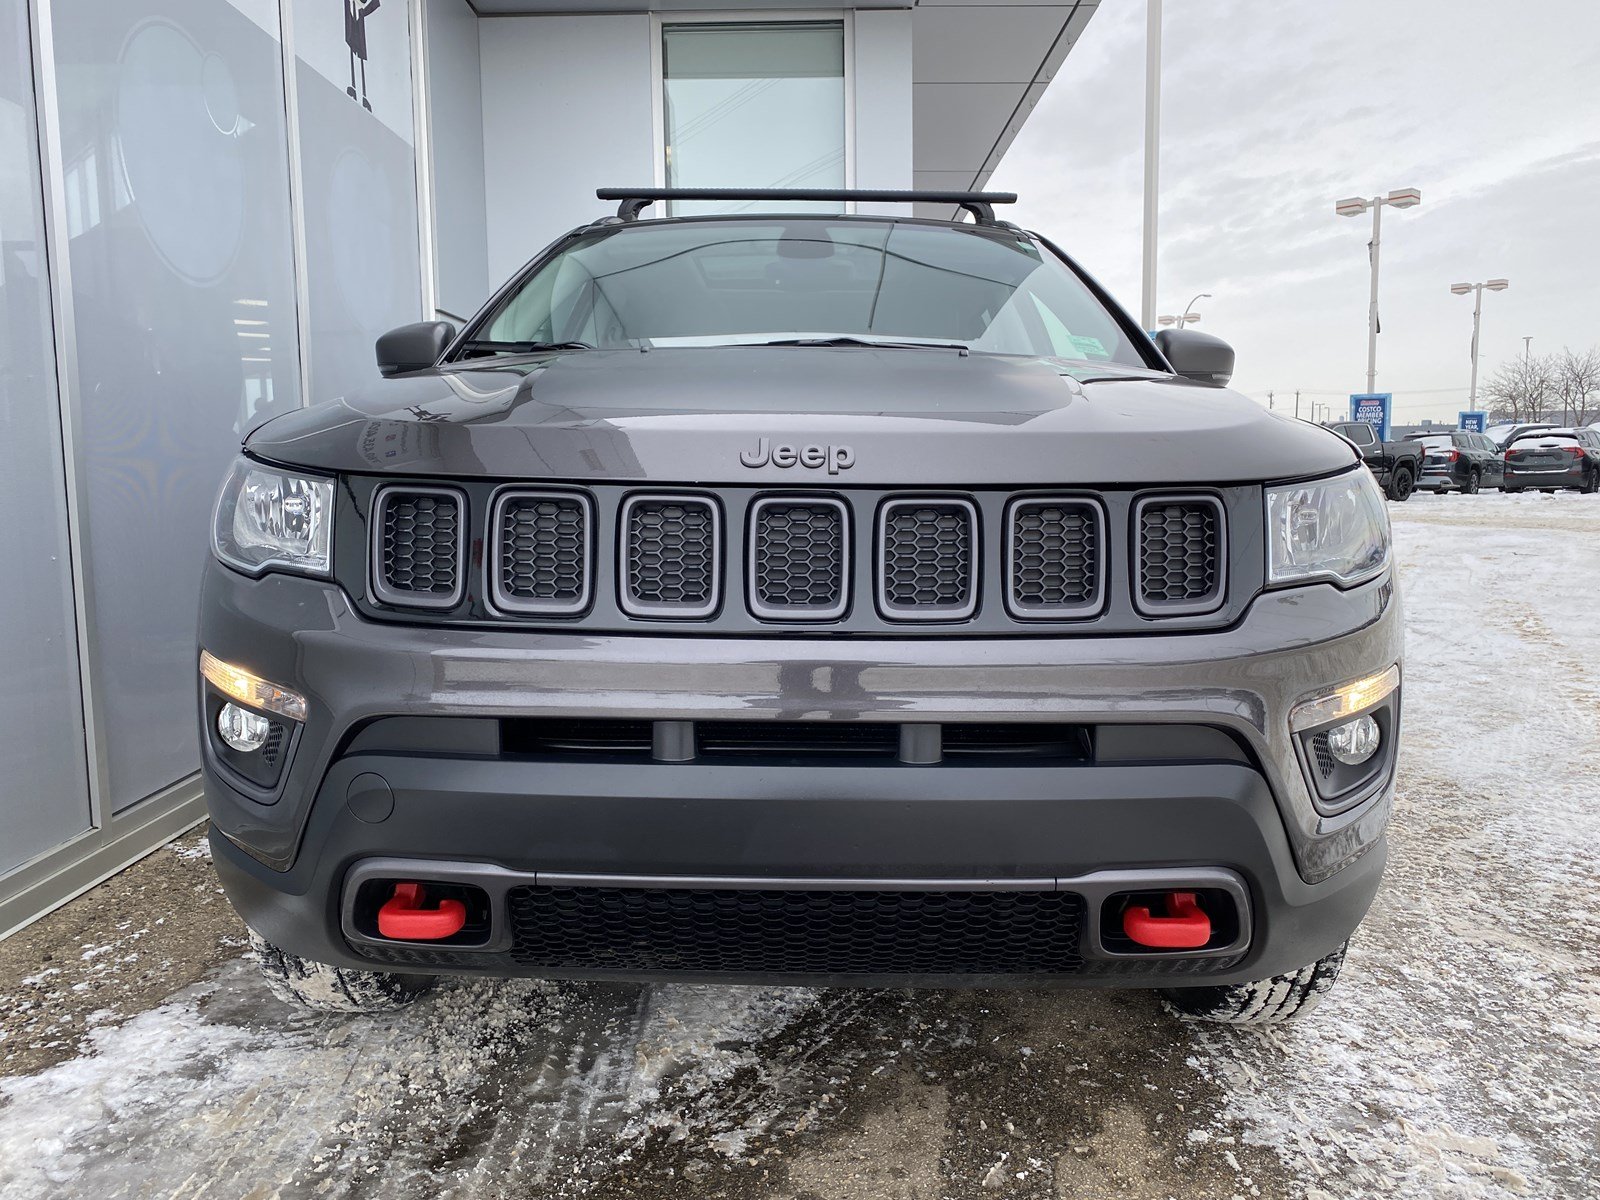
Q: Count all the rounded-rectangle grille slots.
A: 7